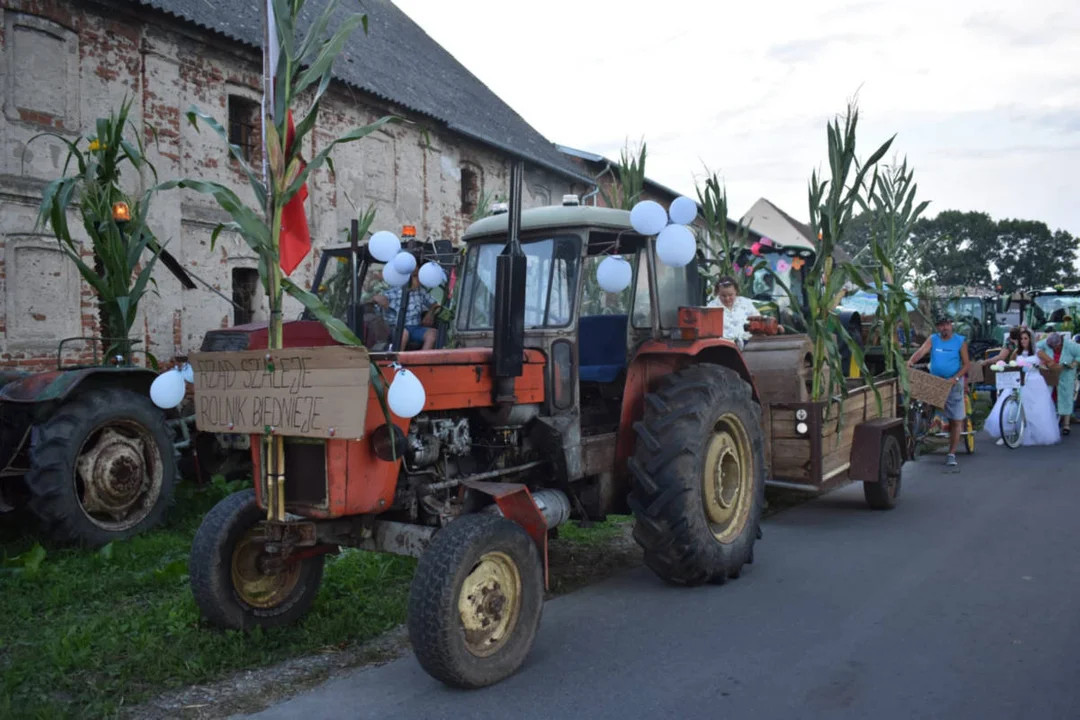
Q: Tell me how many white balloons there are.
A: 11